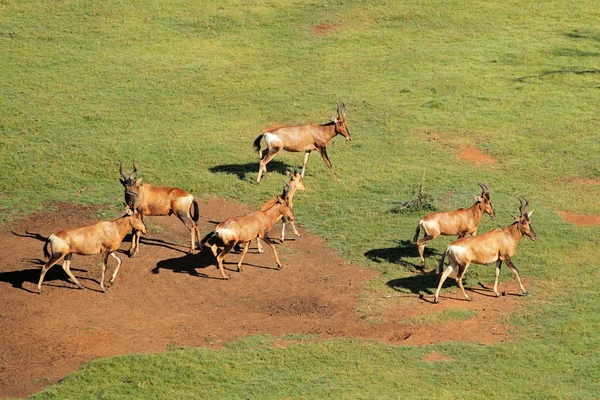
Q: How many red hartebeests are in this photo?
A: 7